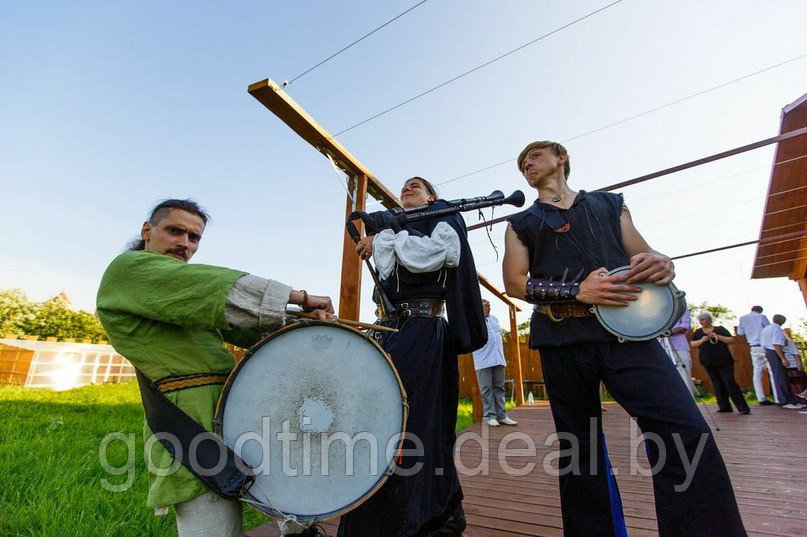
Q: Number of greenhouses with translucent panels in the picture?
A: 1